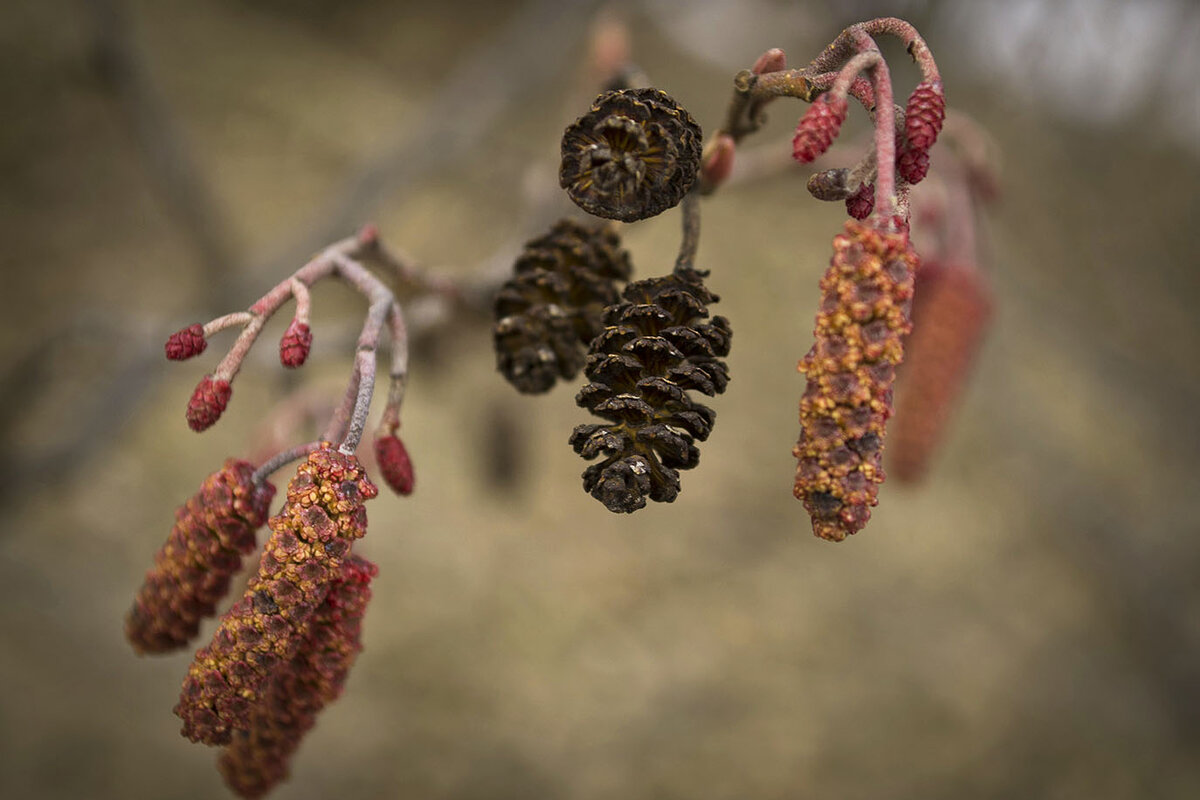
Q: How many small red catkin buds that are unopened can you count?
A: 8